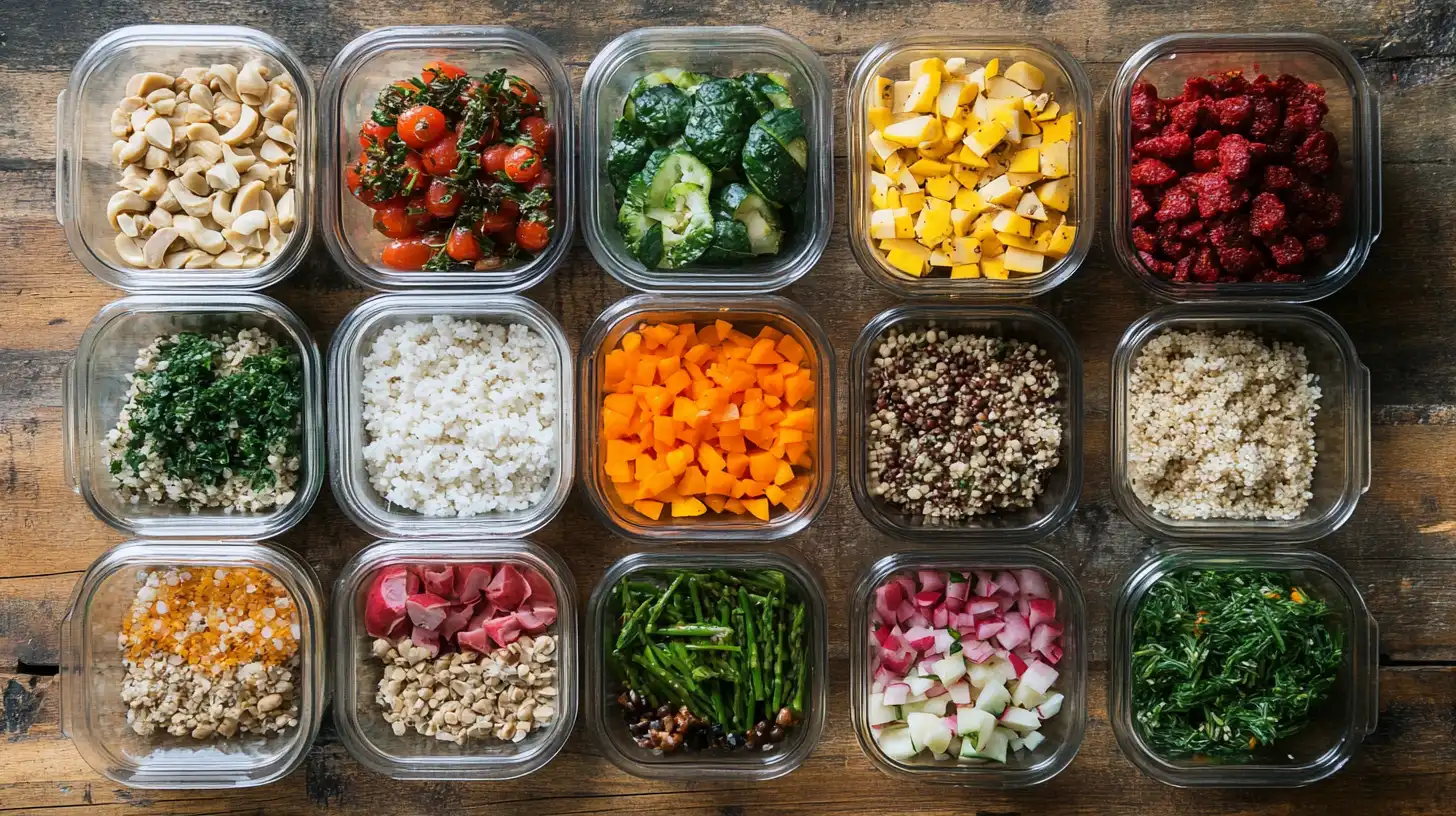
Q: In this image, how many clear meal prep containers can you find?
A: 15